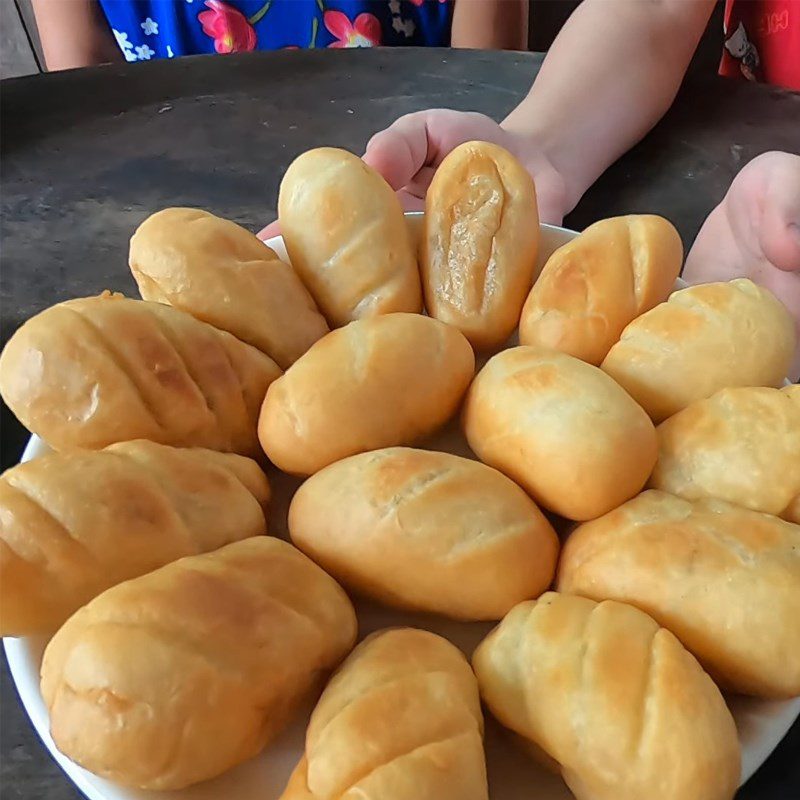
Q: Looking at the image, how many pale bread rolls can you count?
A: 15